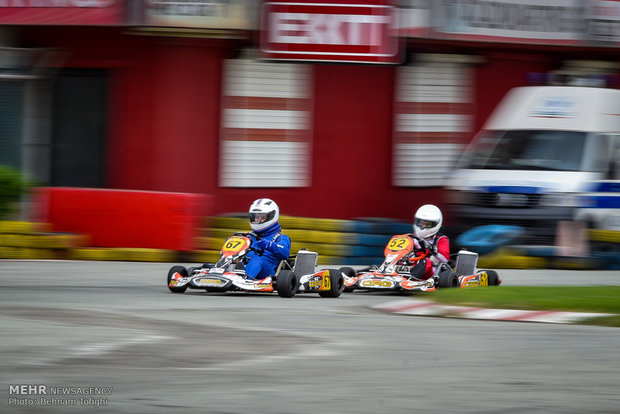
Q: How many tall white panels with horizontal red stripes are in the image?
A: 2